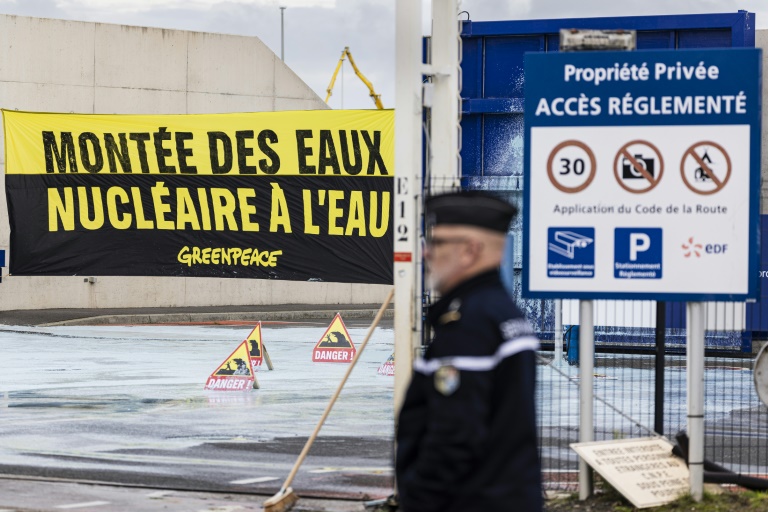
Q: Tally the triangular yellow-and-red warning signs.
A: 4